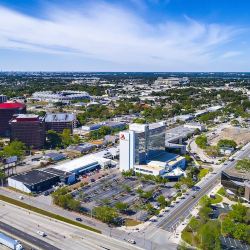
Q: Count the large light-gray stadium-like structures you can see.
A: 1